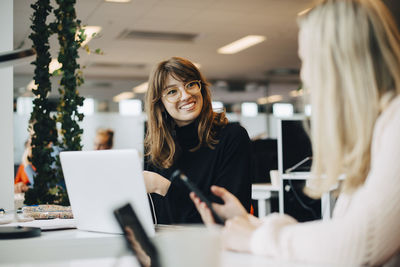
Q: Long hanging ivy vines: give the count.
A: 2